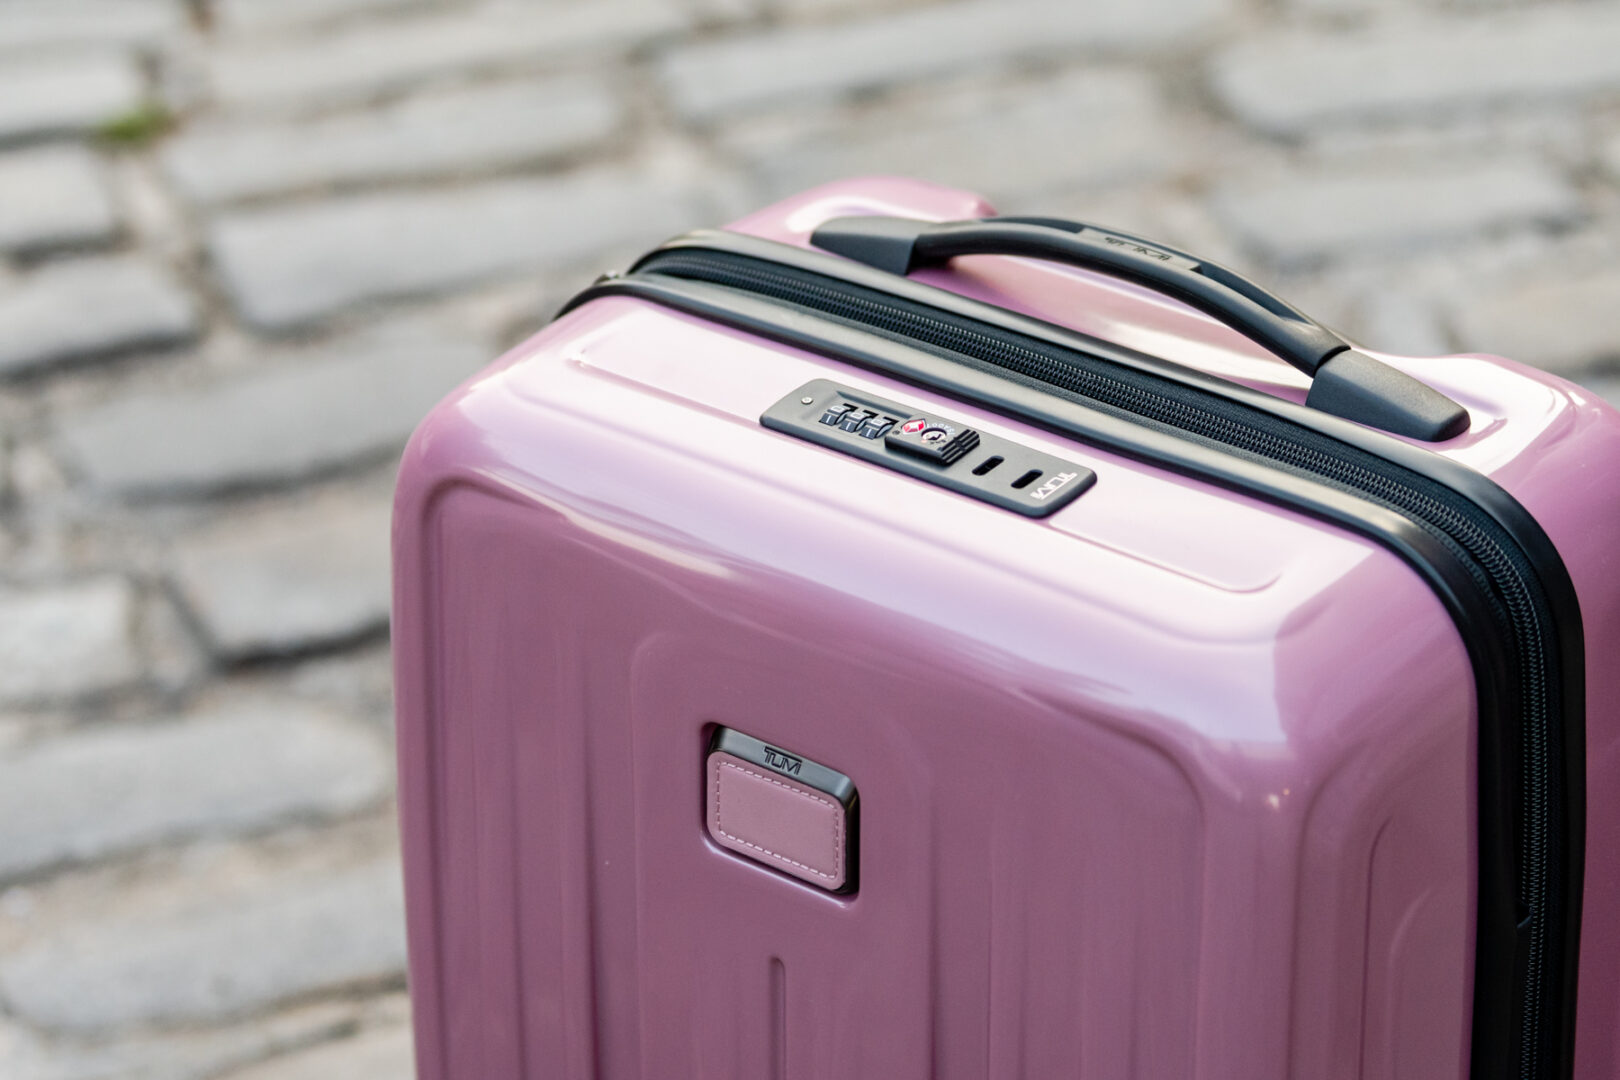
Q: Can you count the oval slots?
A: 2